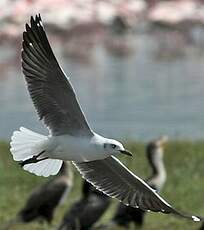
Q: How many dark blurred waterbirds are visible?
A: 3